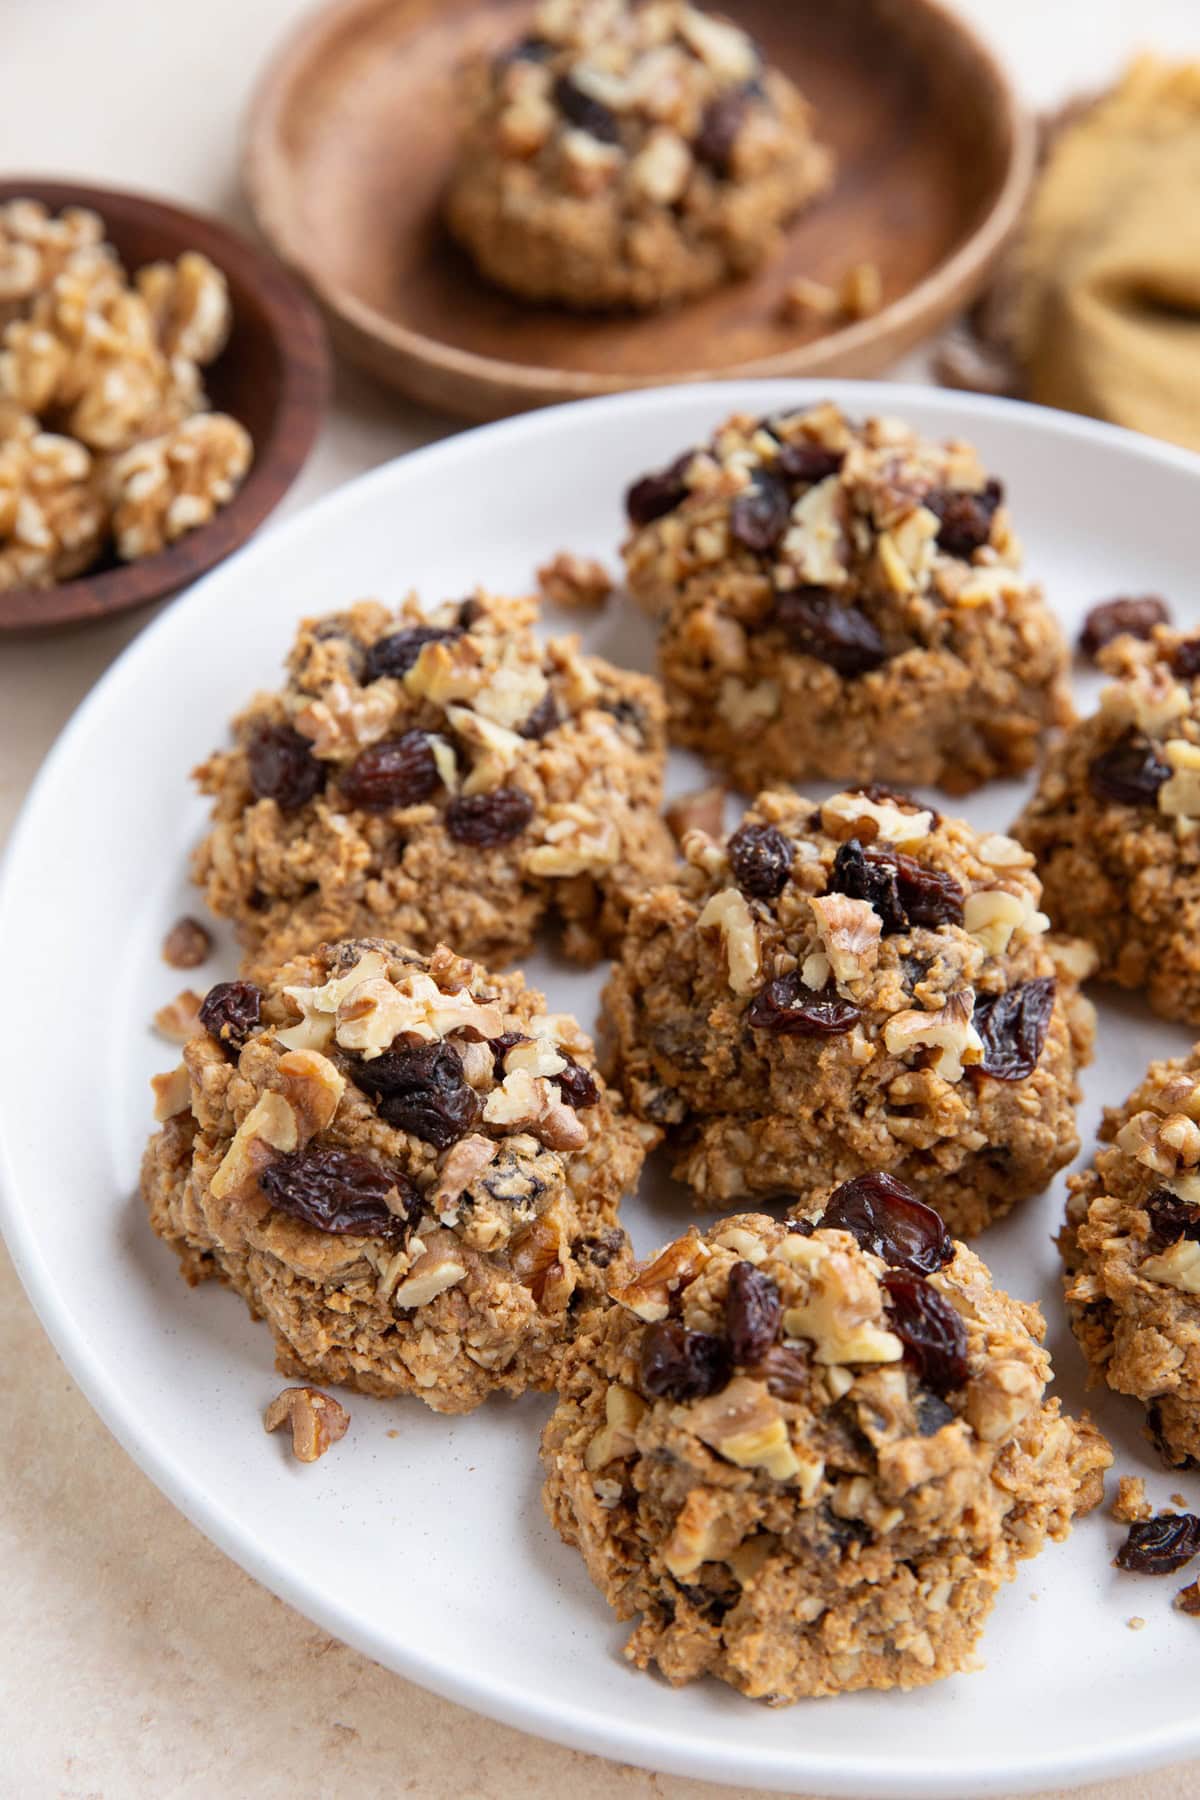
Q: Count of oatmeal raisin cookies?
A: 8